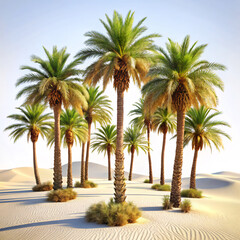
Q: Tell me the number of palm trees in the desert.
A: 12